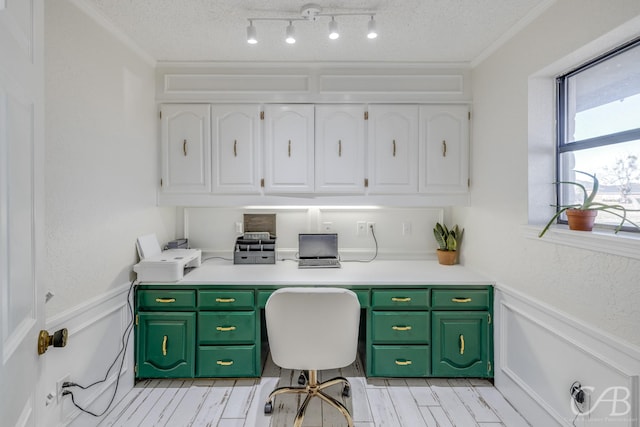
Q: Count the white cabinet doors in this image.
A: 6